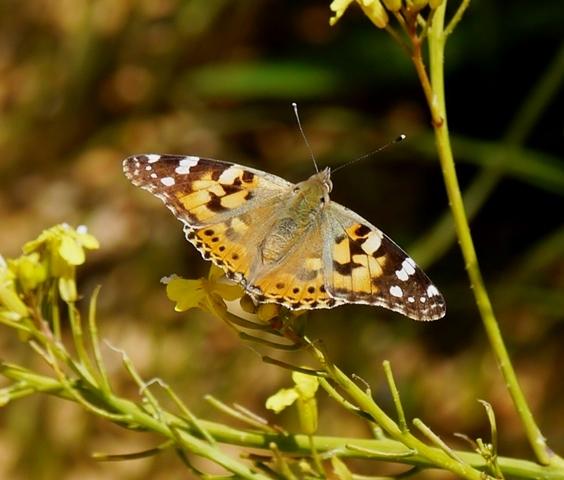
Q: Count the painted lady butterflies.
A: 1